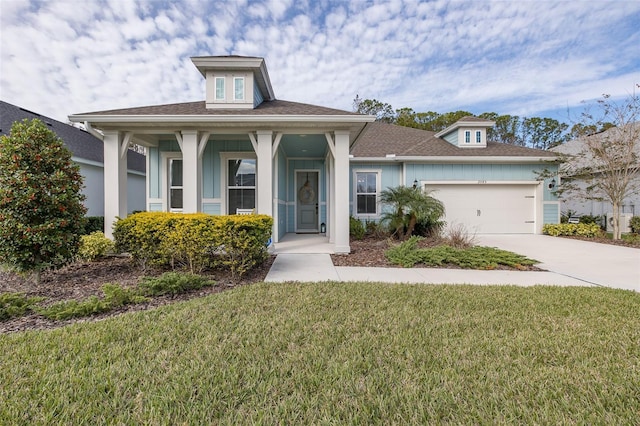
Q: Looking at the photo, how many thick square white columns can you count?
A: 4